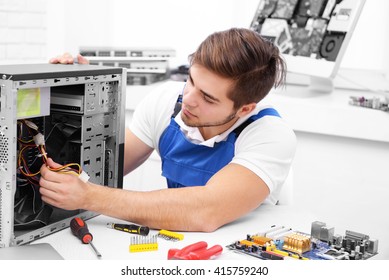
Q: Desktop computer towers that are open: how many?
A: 1